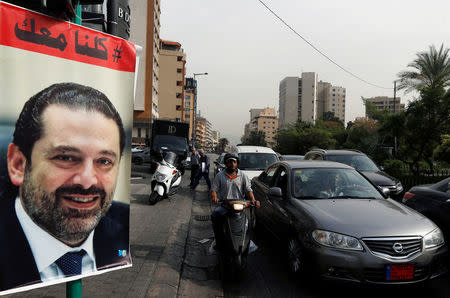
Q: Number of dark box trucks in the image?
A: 1